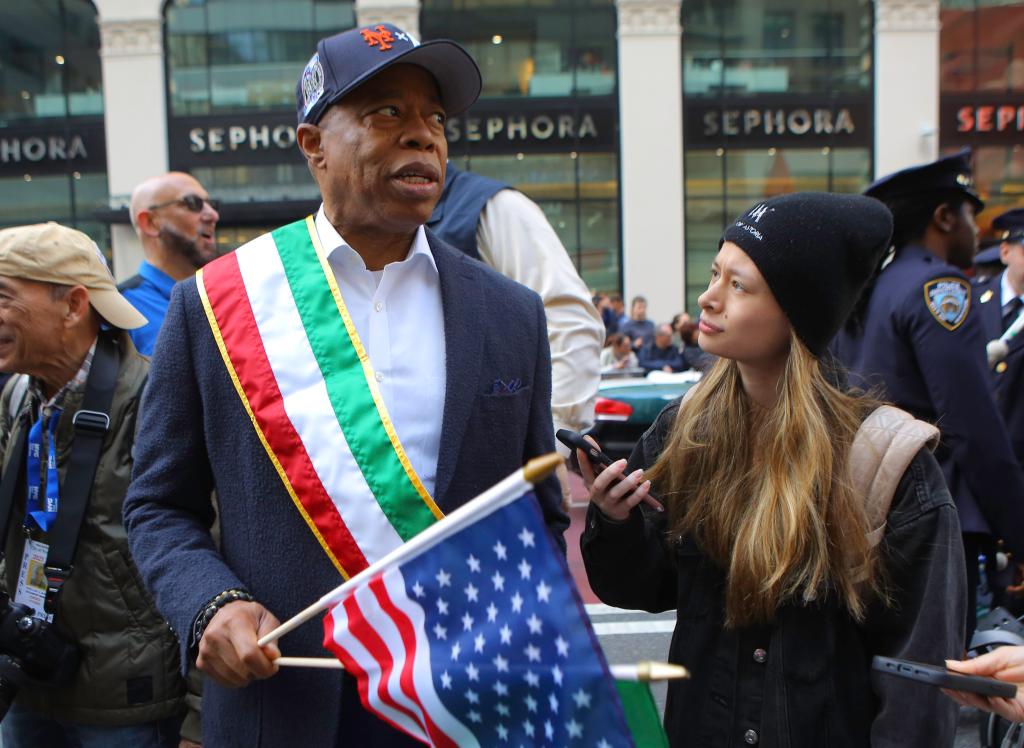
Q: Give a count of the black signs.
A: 5